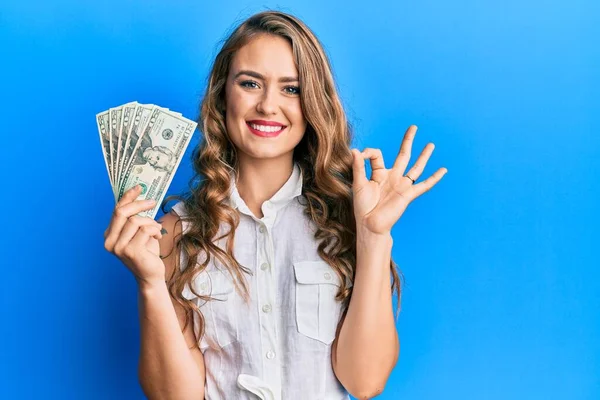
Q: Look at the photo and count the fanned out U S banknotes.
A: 5